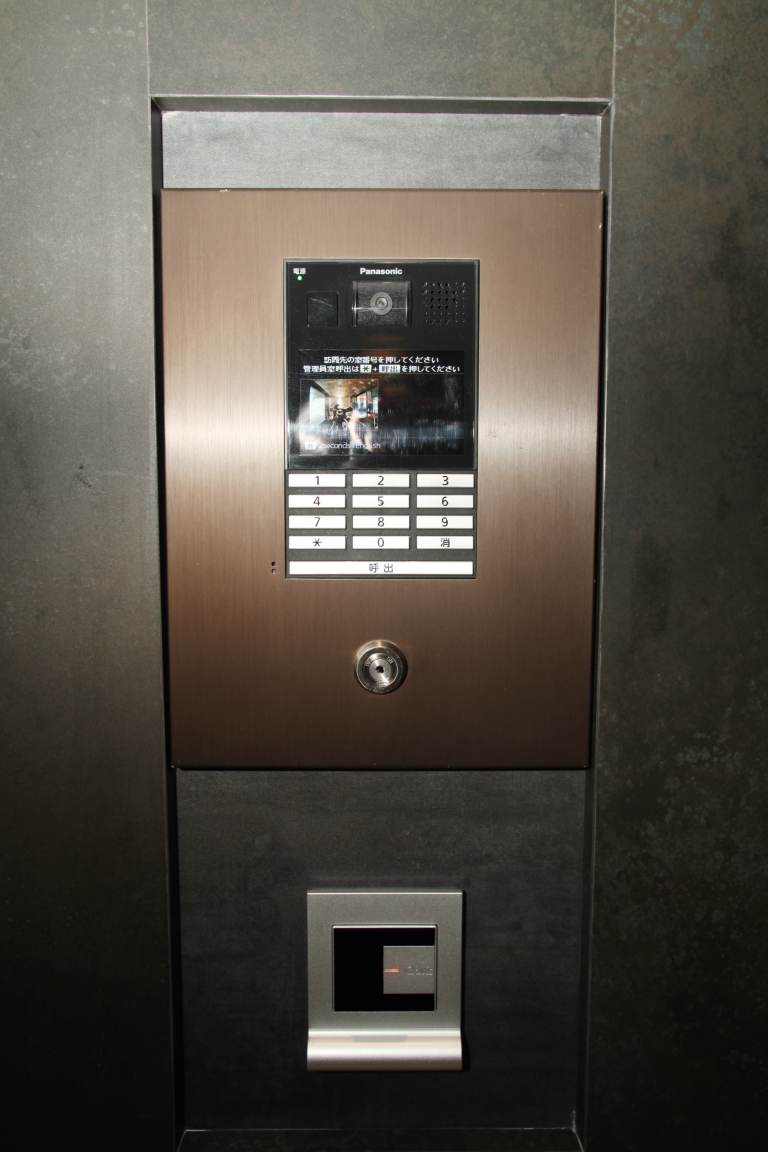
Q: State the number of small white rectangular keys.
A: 12